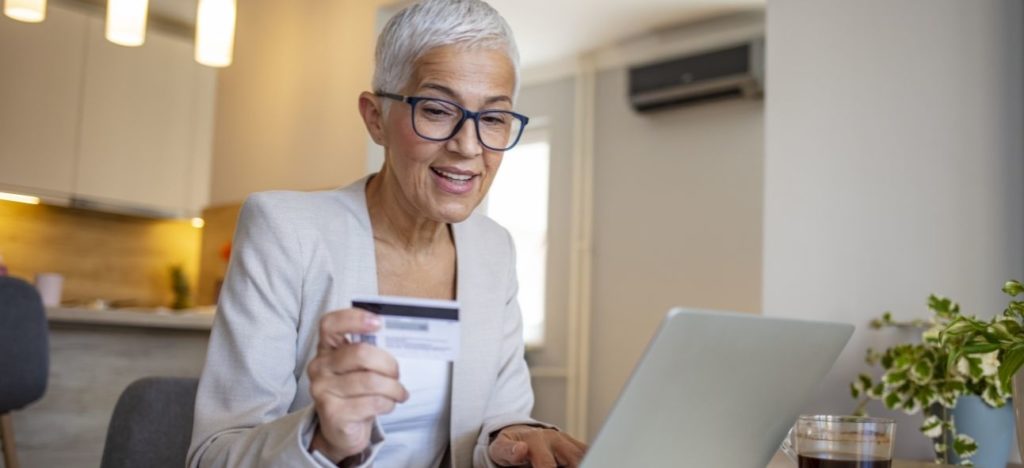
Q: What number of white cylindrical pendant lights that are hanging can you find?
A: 3